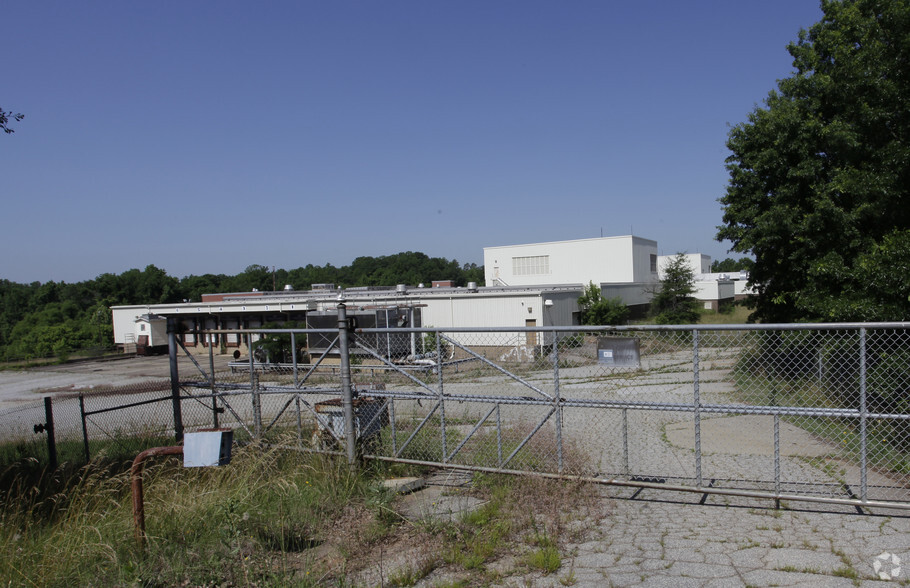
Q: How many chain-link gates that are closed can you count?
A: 1